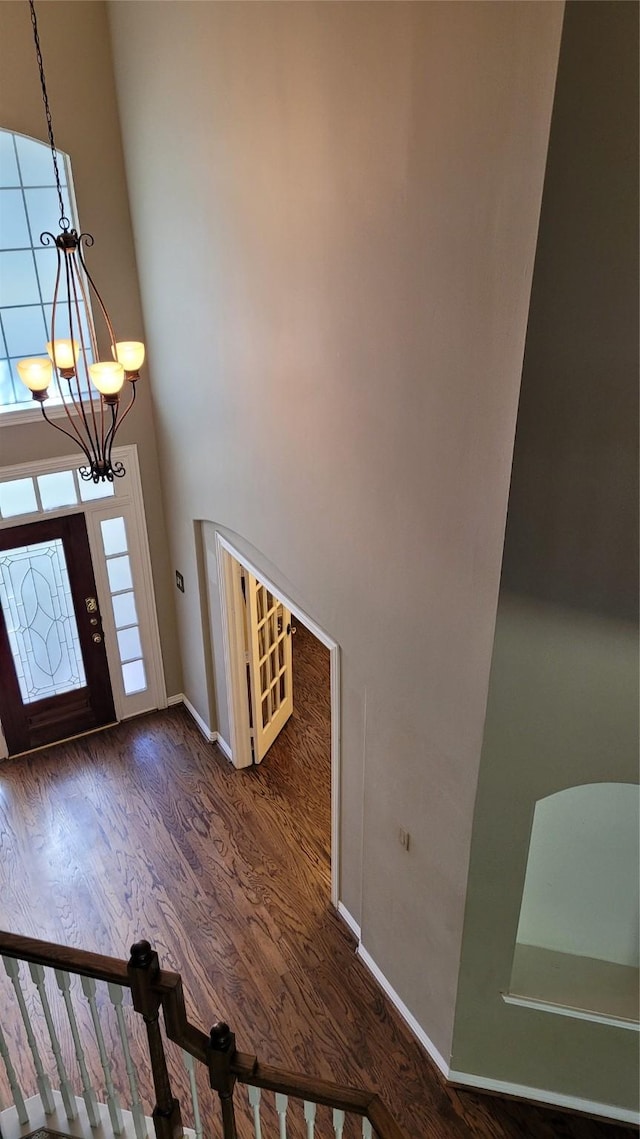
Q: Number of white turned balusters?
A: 12